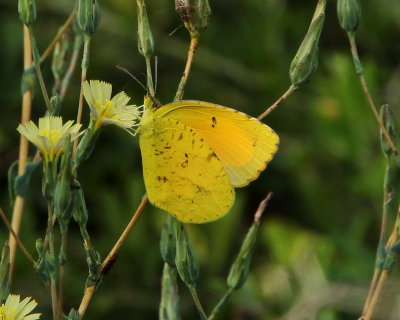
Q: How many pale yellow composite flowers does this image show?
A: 3